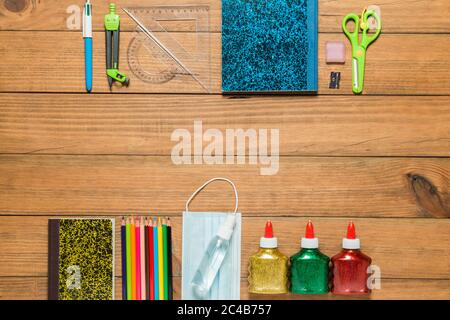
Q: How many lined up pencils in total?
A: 11